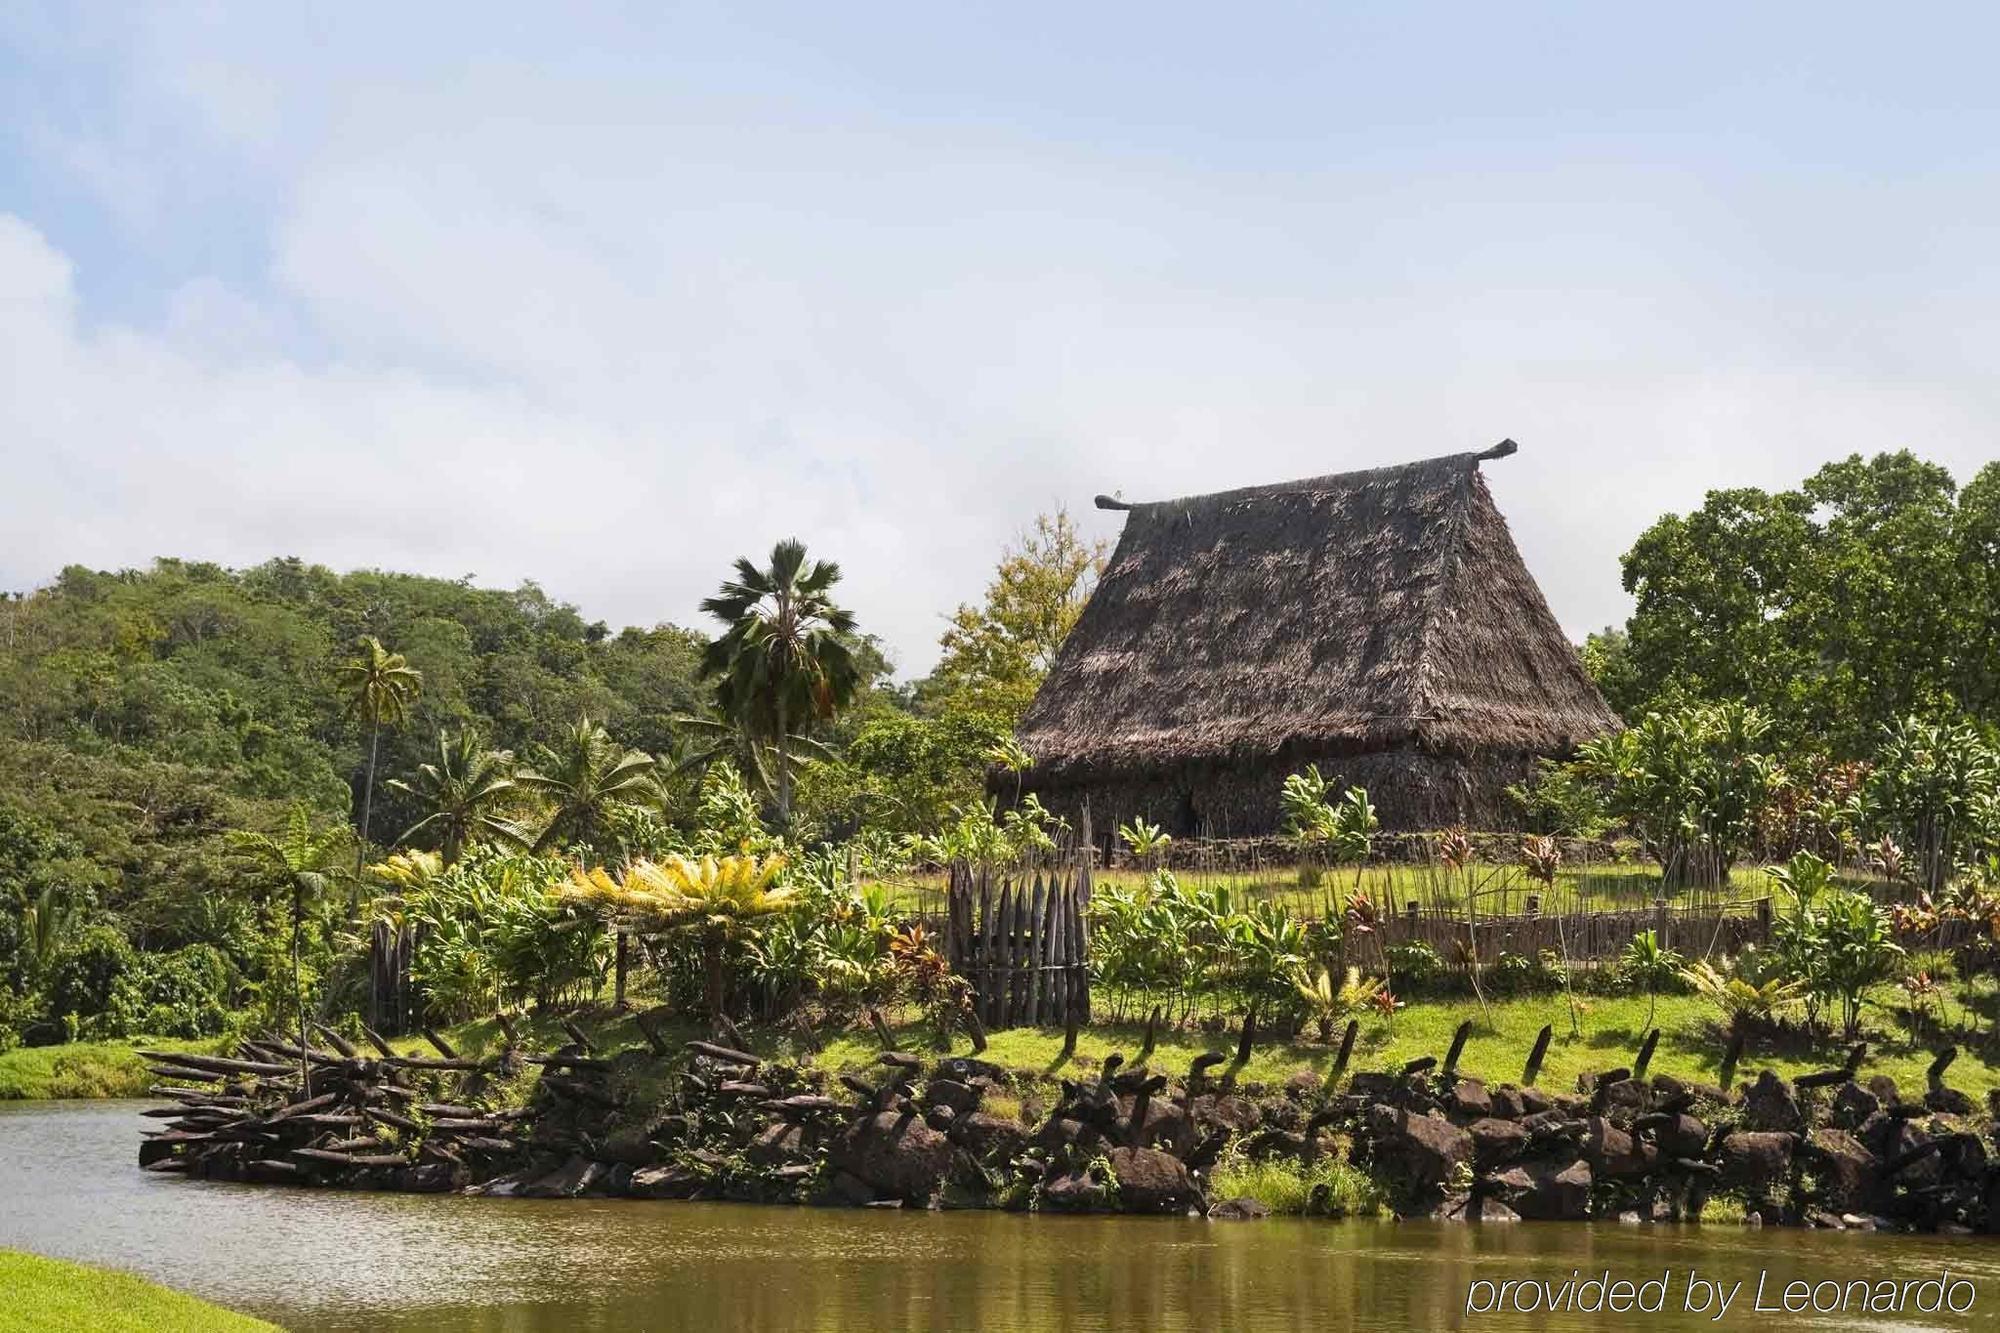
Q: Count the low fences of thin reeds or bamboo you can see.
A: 1